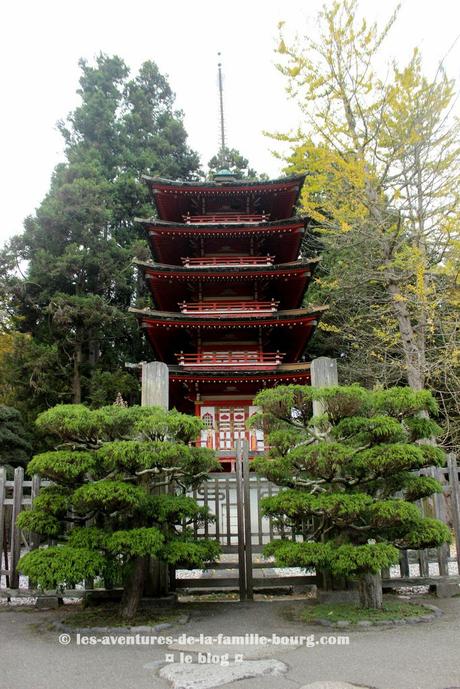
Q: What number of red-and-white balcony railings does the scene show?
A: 4